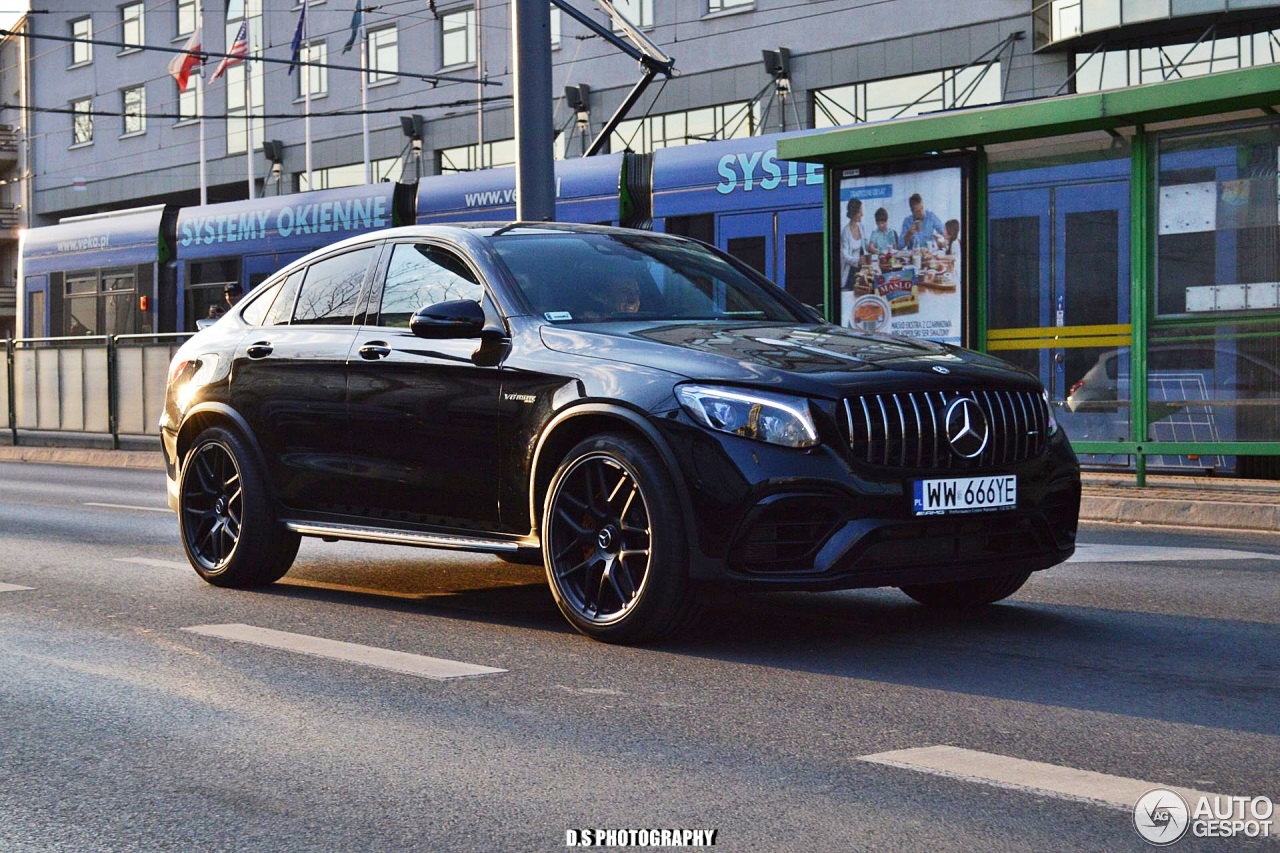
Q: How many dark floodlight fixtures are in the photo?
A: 4